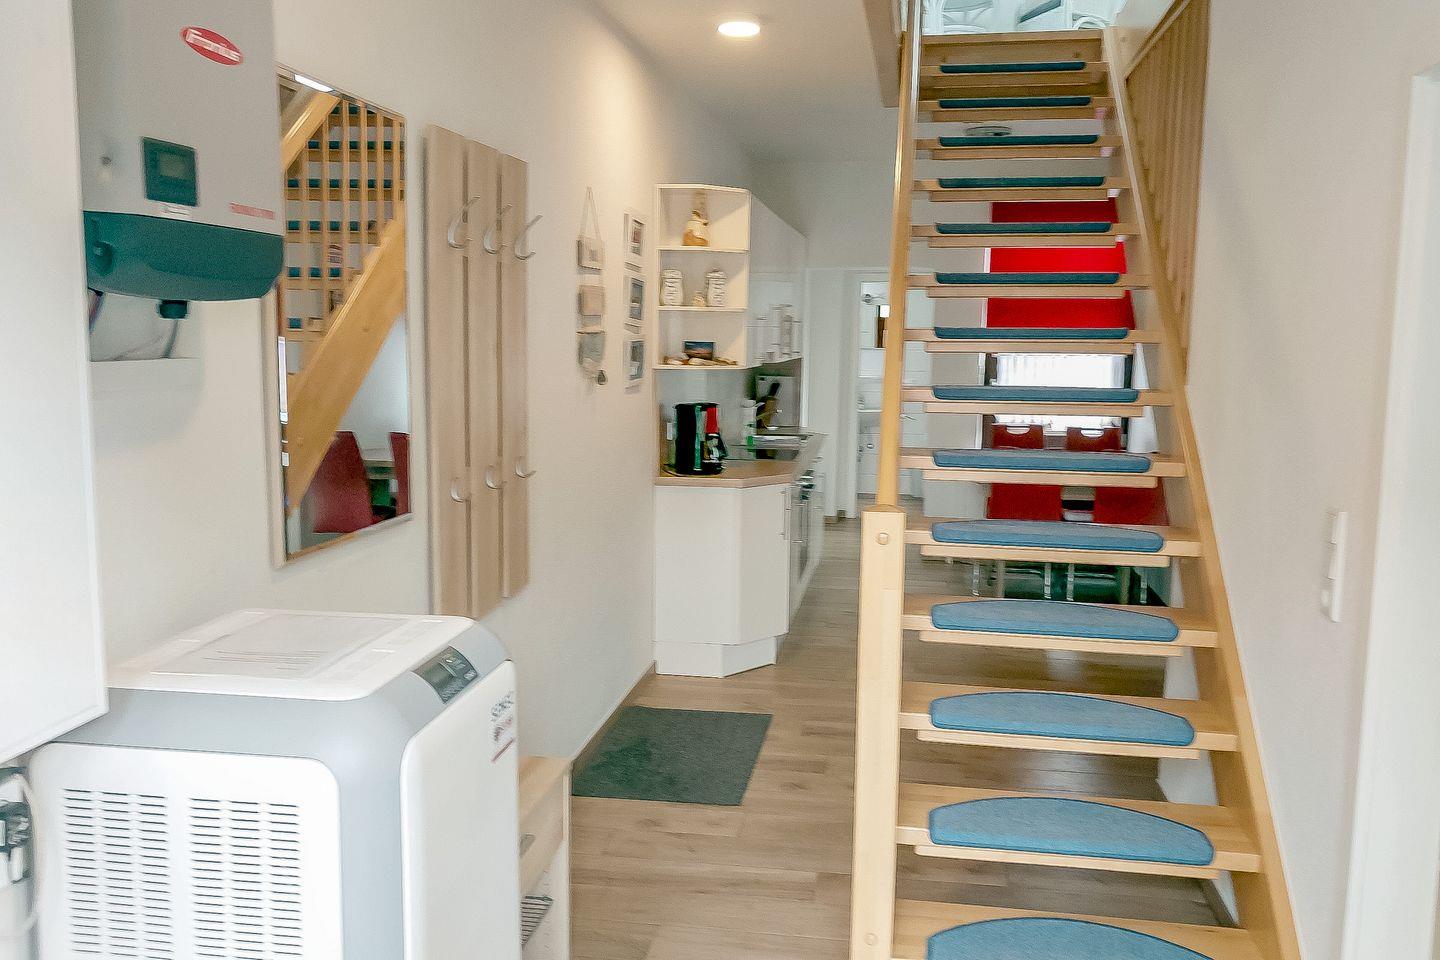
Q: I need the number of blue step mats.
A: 14